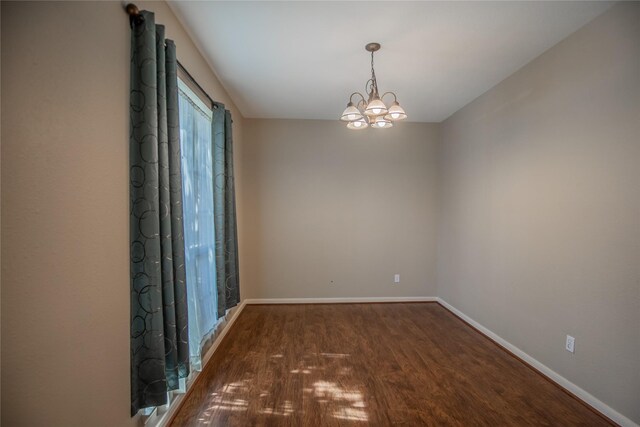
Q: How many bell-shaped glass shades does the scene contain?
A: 5